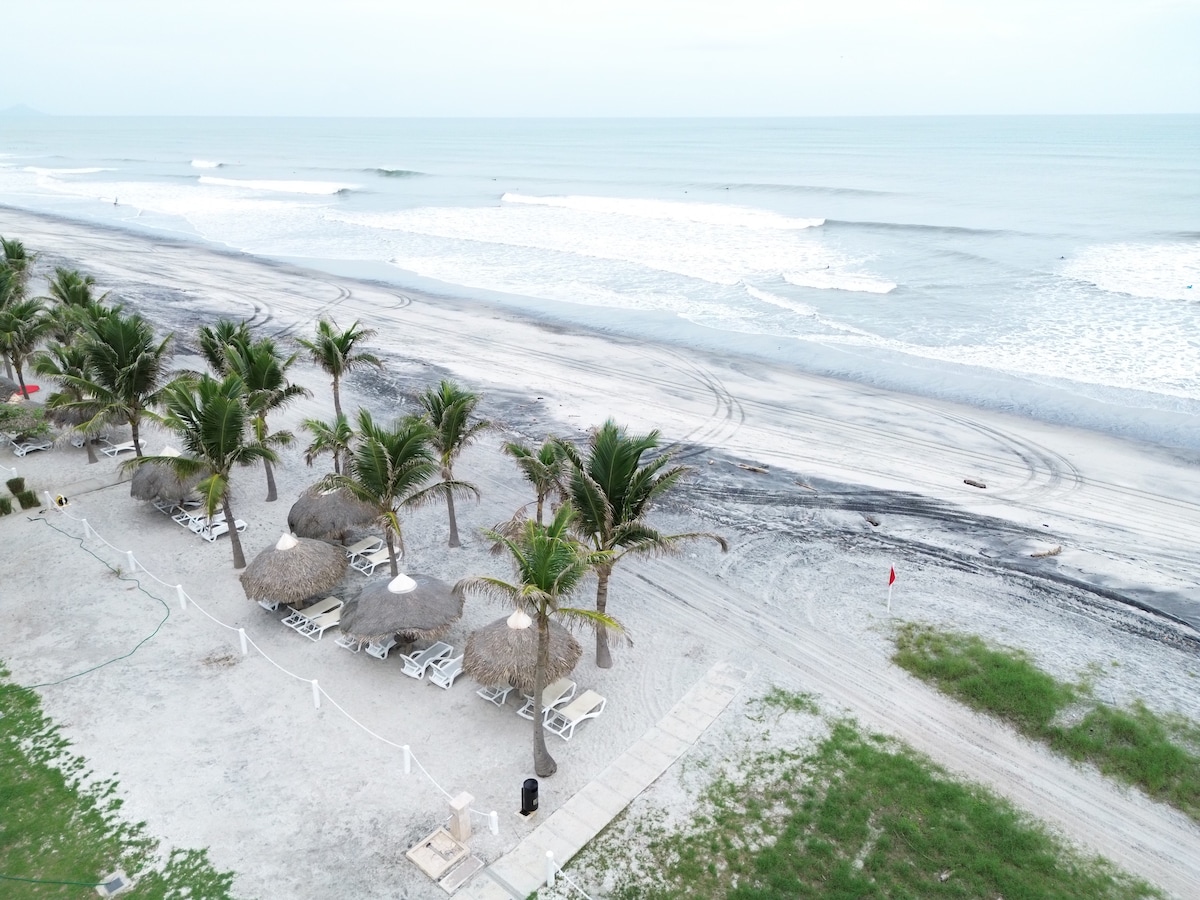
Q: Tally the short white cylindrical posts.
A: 10